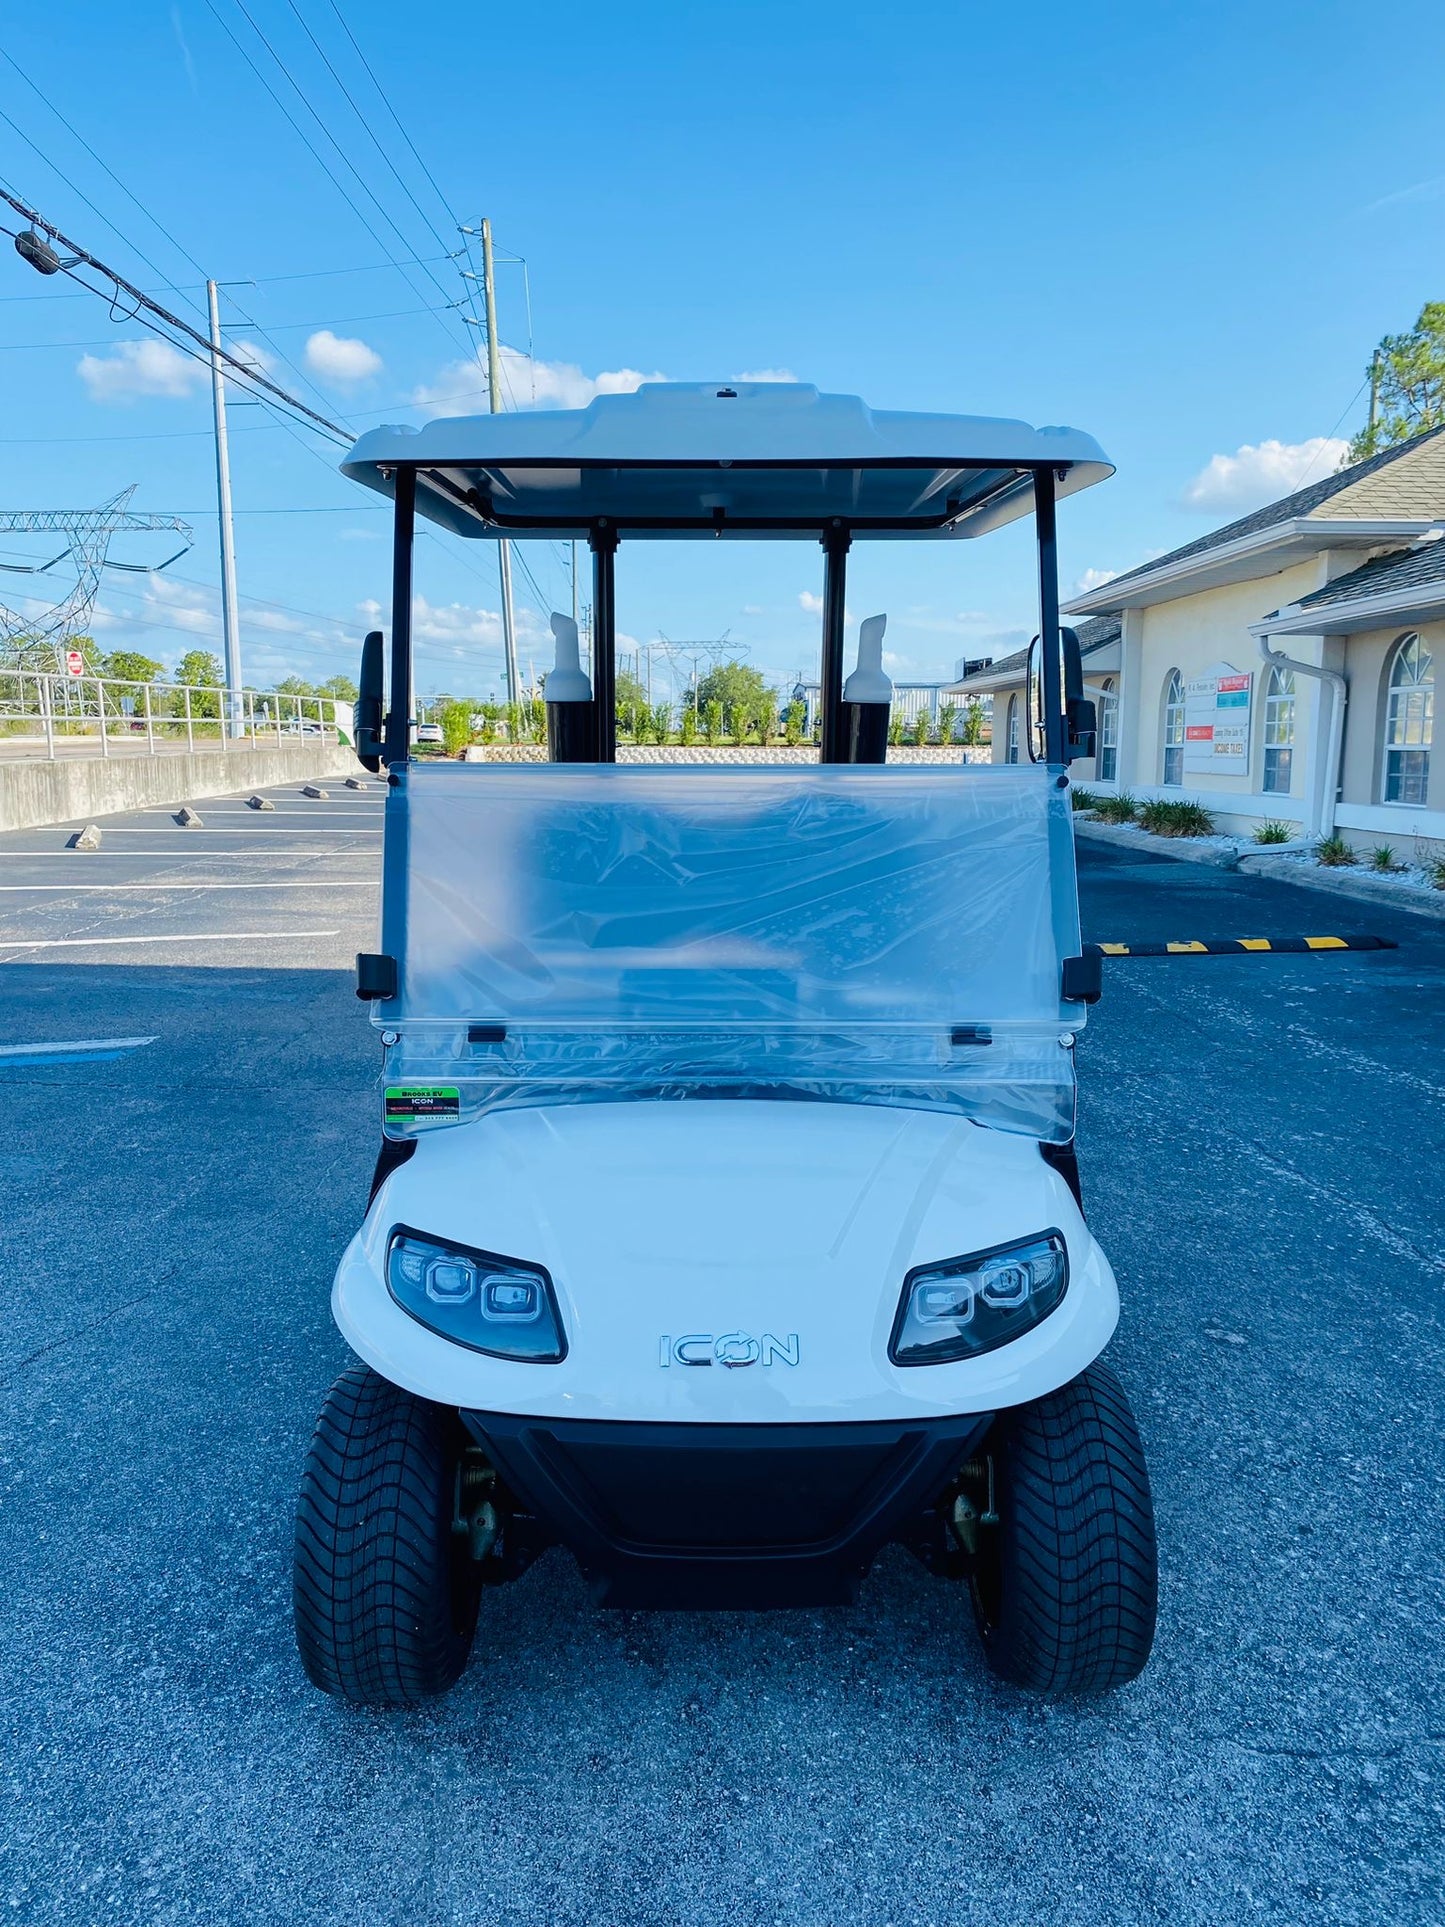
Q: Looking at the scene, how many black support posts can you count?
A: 4